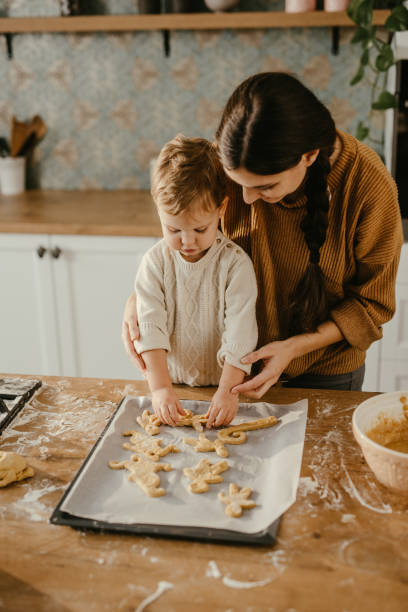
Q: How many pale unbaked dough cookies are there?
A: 8